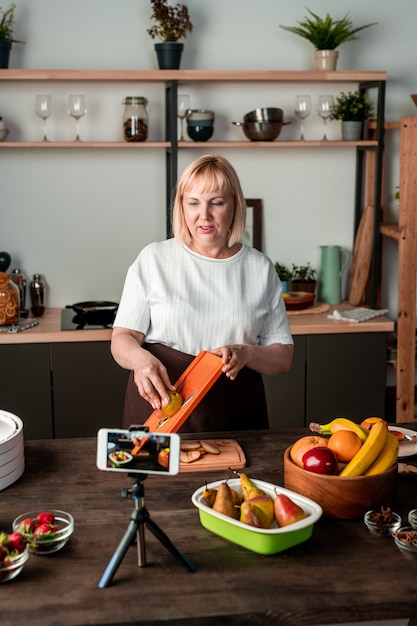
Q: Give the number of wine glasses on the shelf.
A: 5